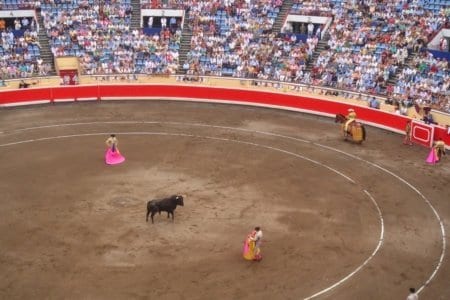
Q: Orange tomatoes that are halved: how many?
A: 0